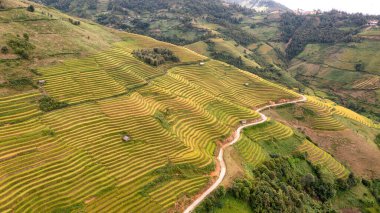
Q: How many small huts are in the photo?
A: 5